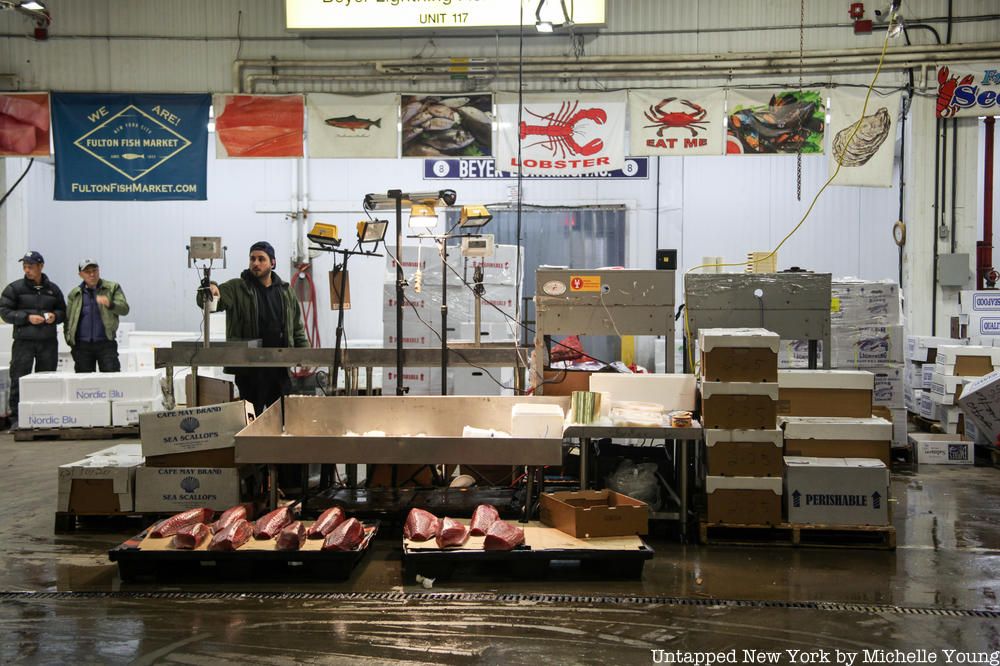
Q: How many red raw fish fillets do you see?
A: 12